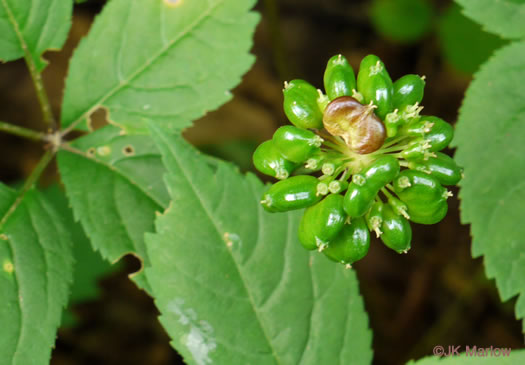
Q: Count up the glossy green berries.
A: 14